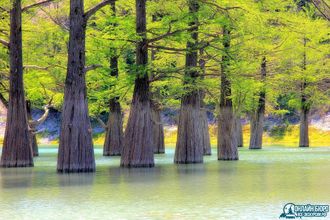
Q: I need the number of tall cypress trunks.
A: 12